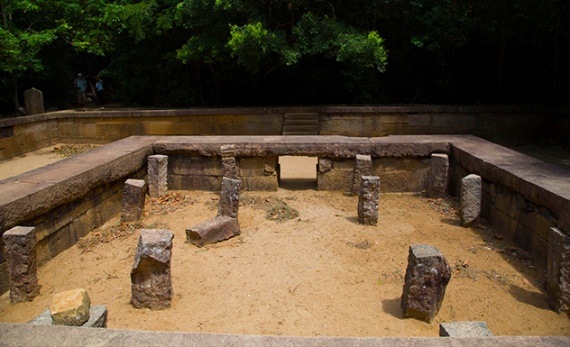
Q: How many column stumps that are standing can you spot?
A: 12